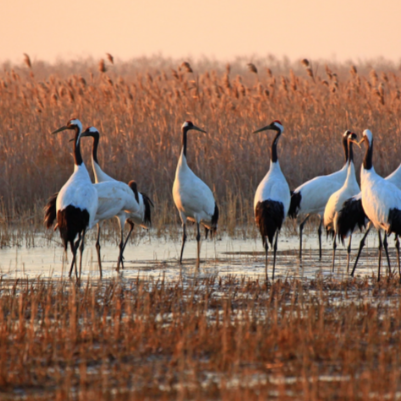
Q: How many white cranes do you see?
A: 9